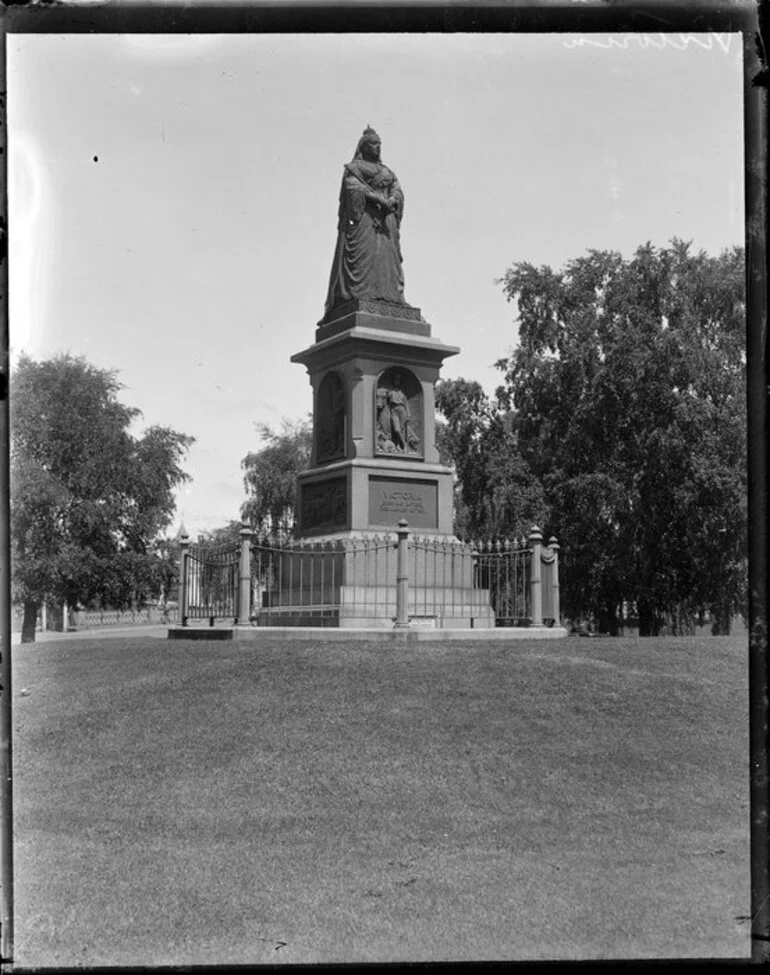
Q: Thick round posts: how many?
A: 5